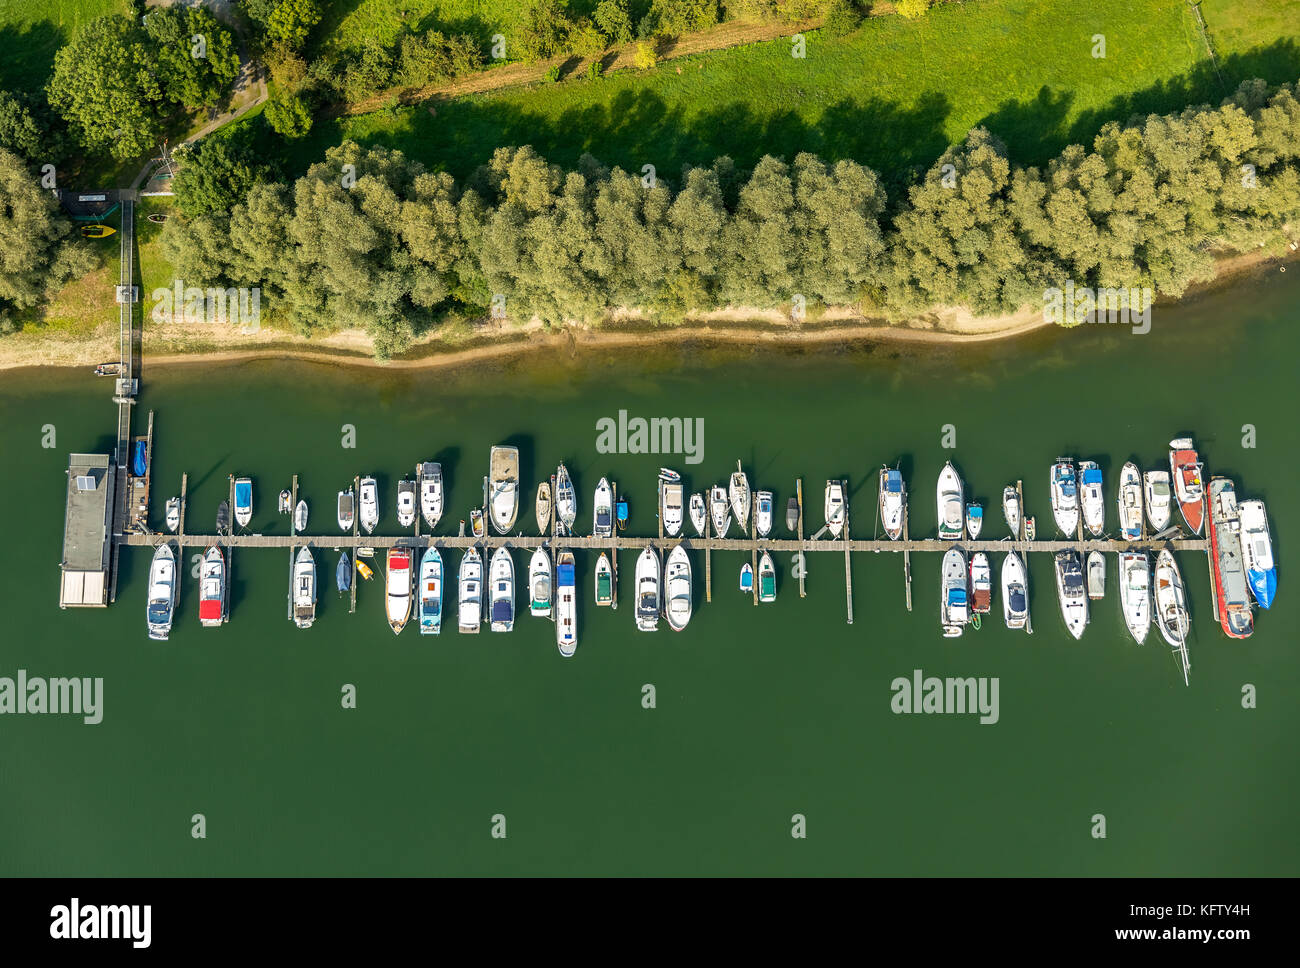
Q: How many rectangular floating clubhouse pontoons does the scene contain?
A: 1